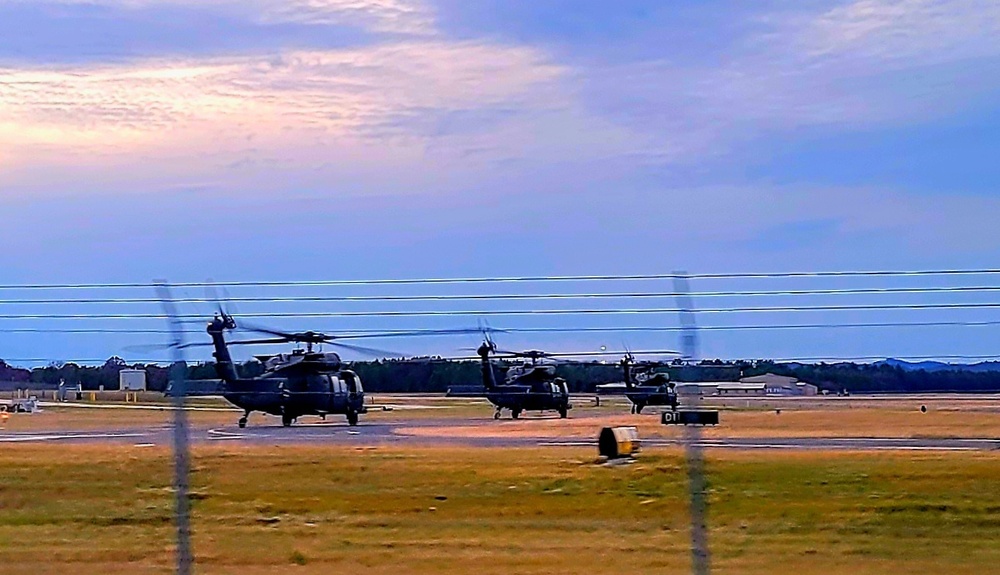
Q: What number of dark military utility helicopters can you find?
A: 3